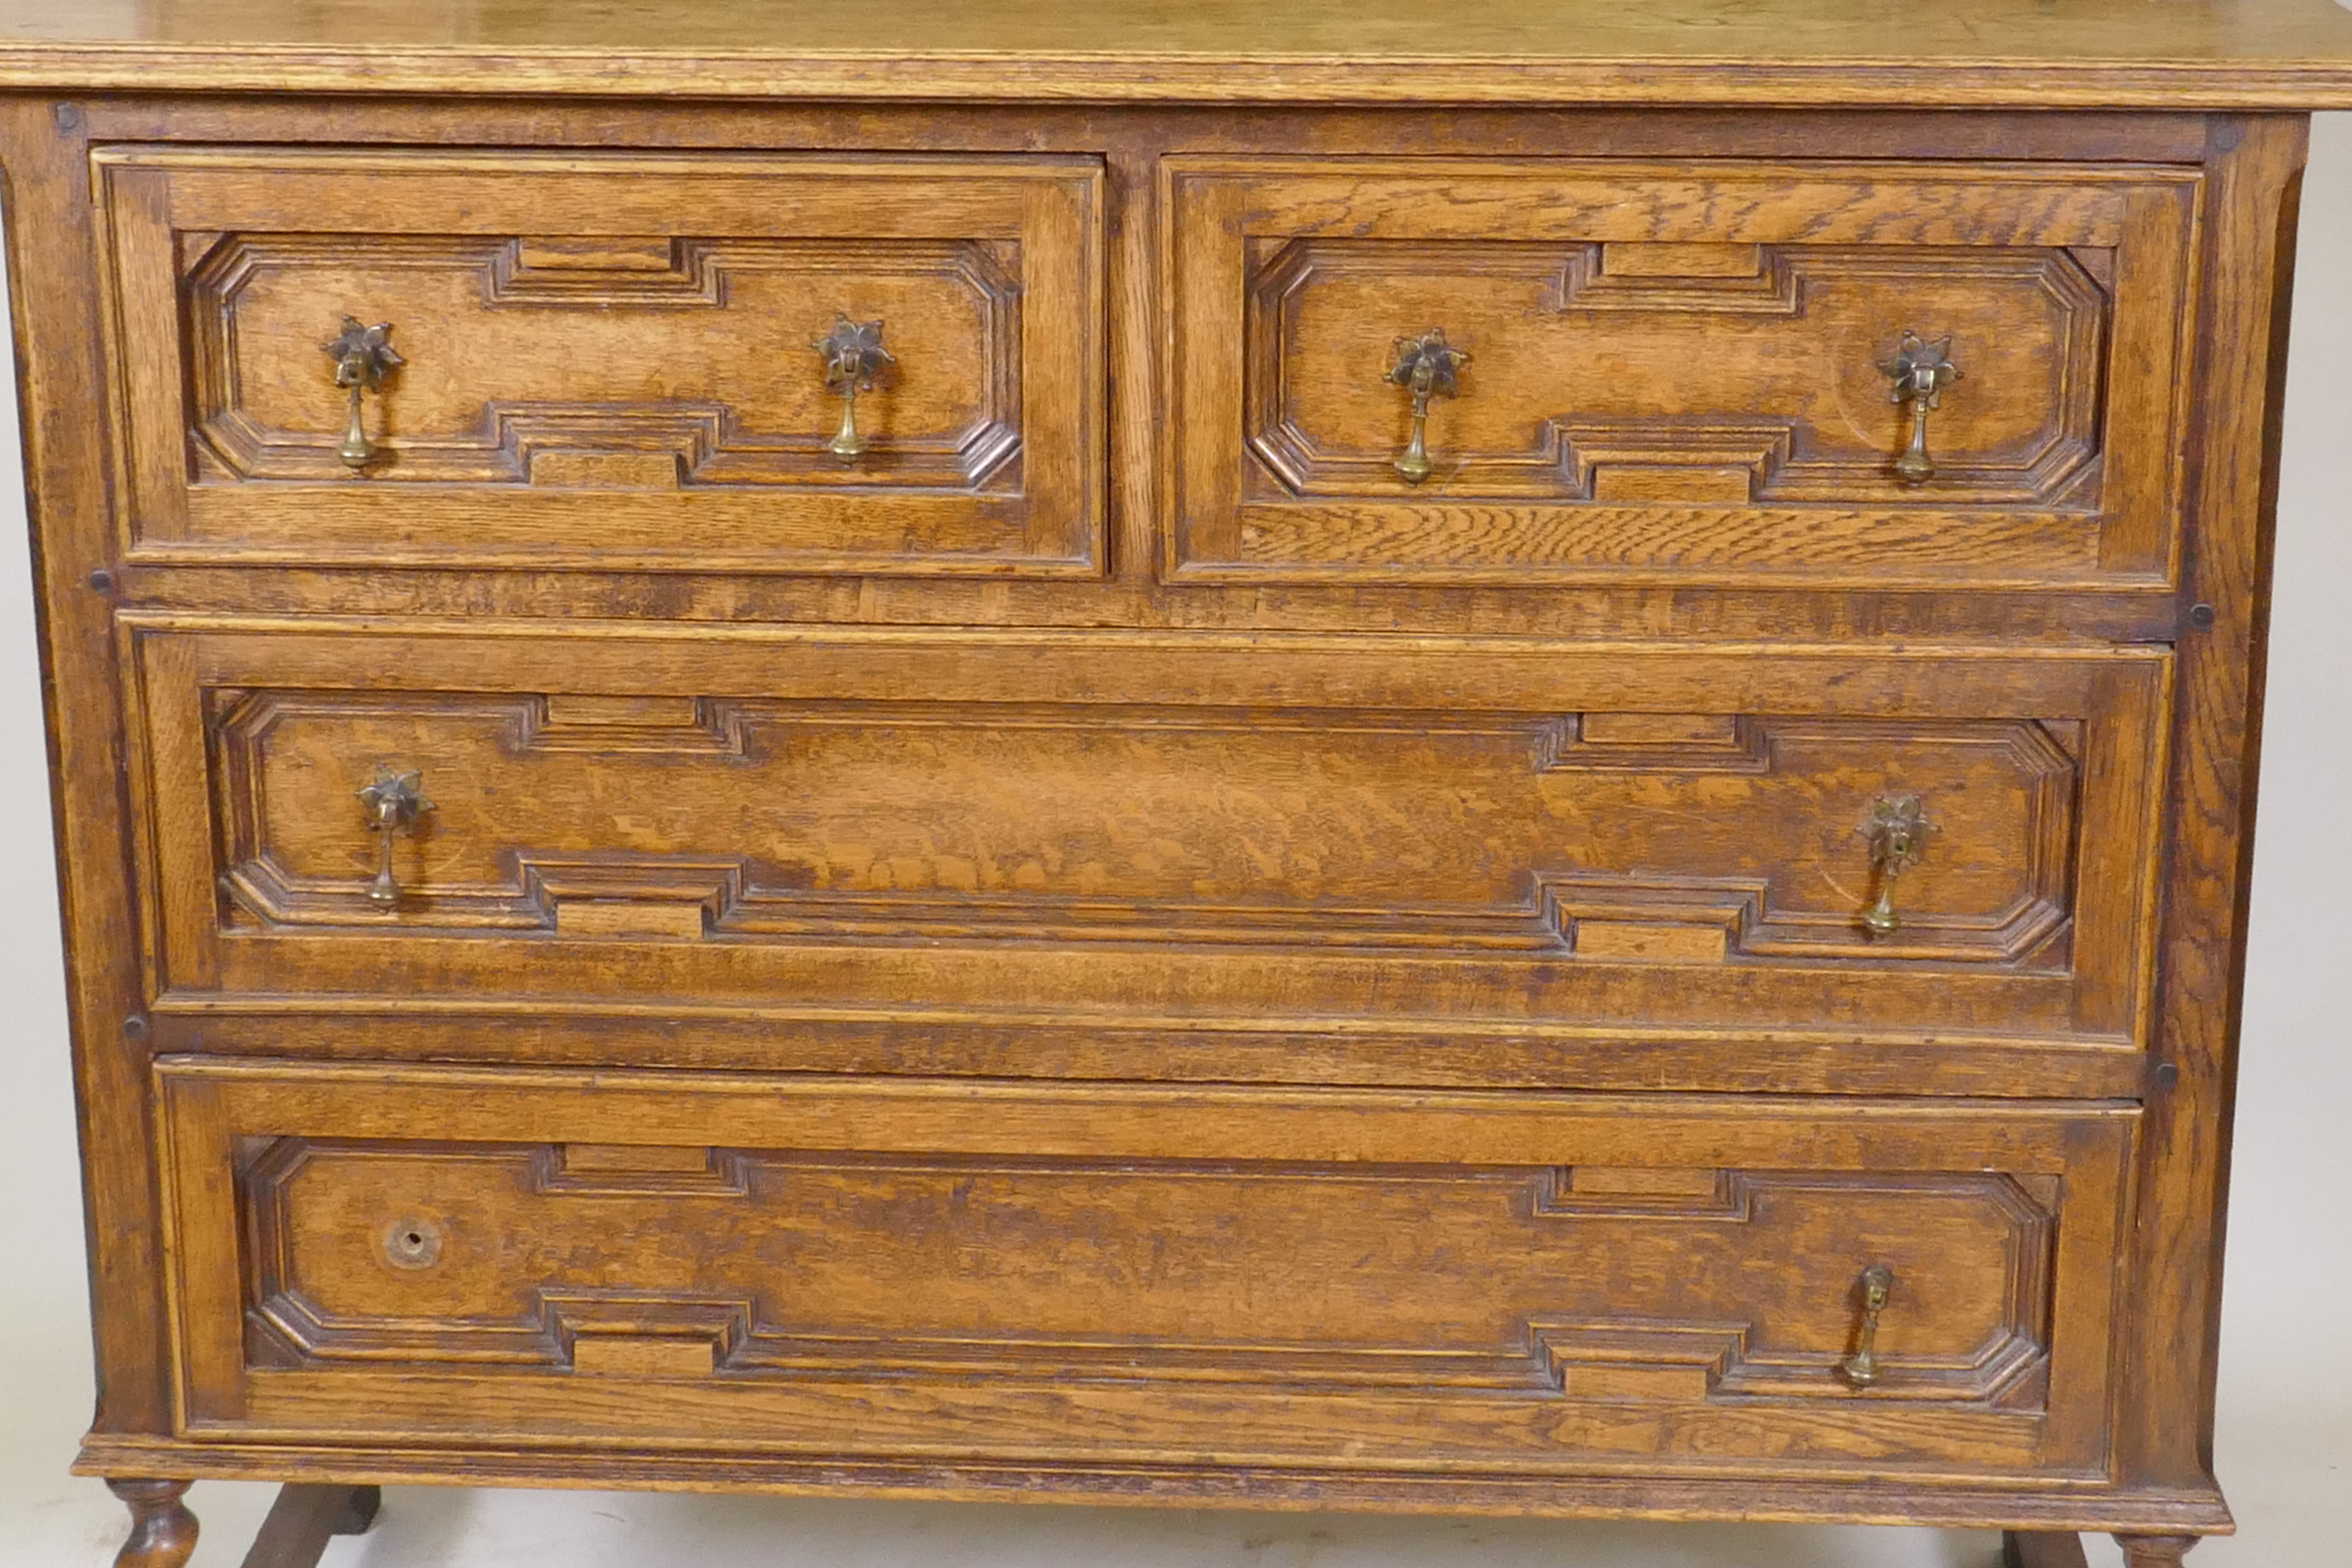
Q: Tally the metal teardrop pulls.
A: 7